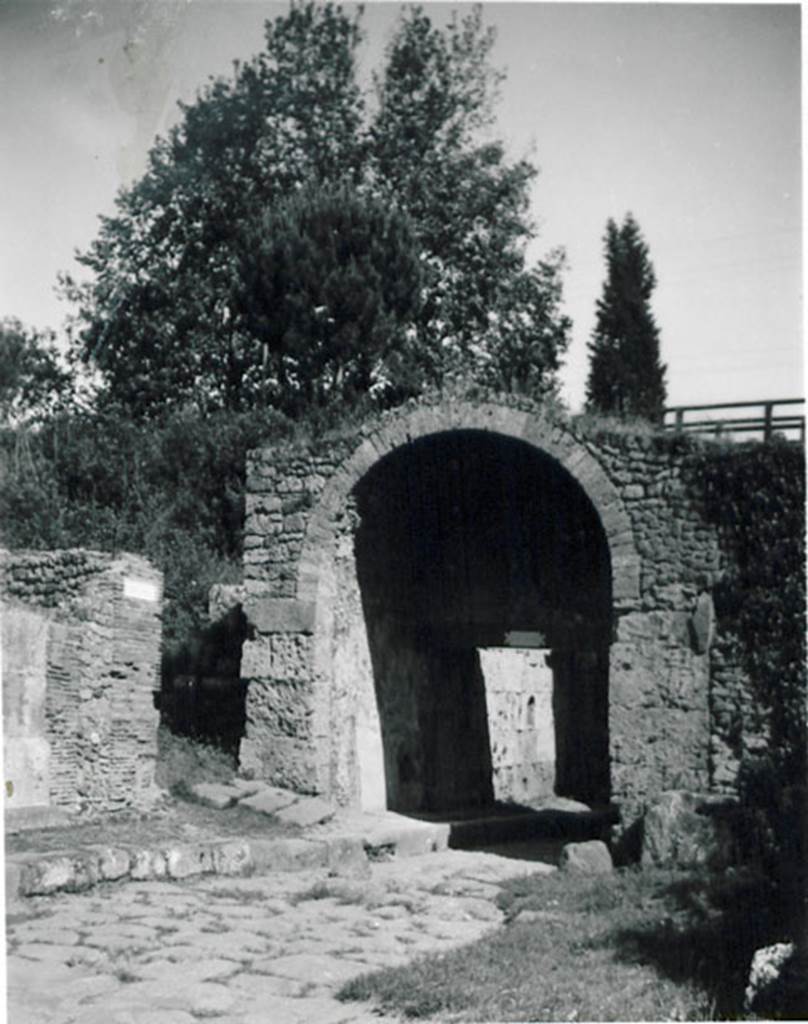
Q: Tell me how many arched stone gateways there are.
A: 1